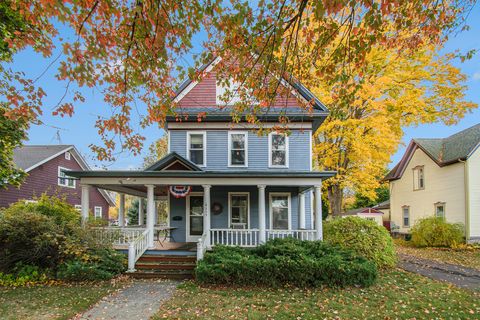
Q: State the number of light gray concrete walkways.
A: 1